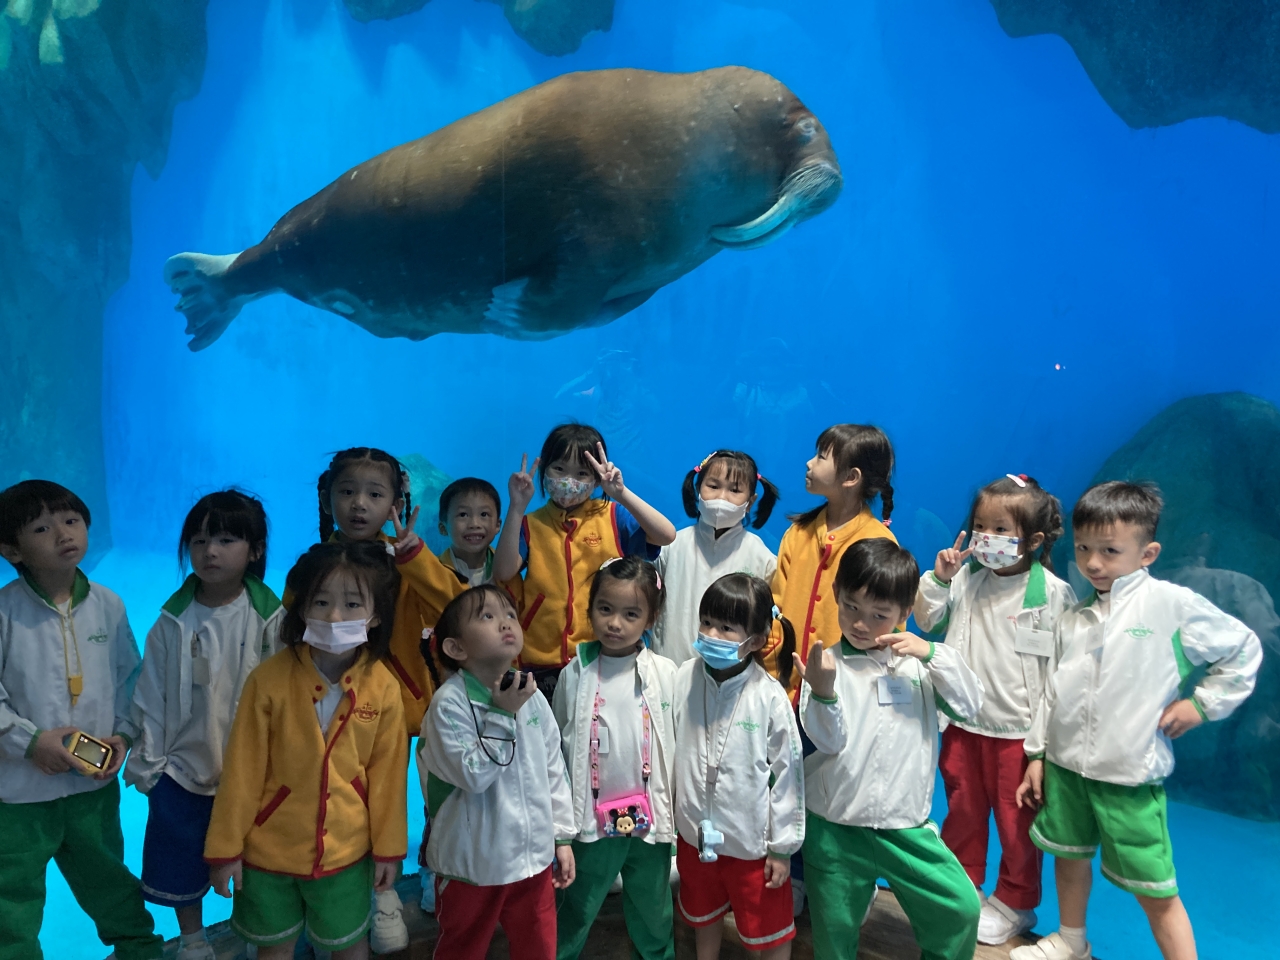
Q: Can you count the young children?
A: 14